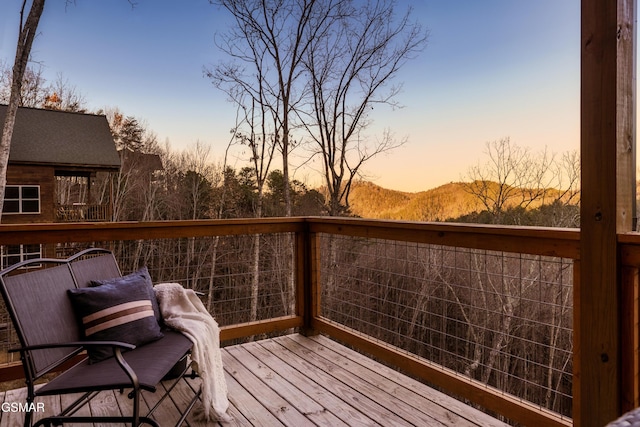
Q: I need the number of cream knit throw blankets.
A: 1